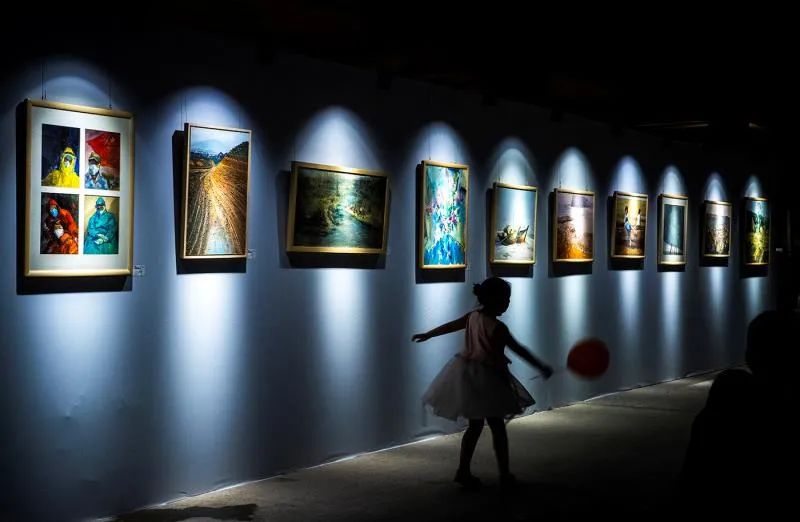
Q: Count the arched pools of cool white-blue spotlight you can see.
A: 10